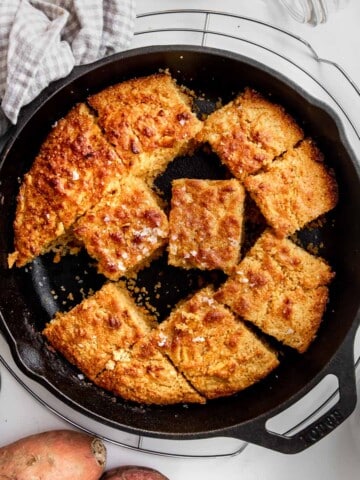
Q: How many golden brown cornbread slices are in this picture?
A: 9